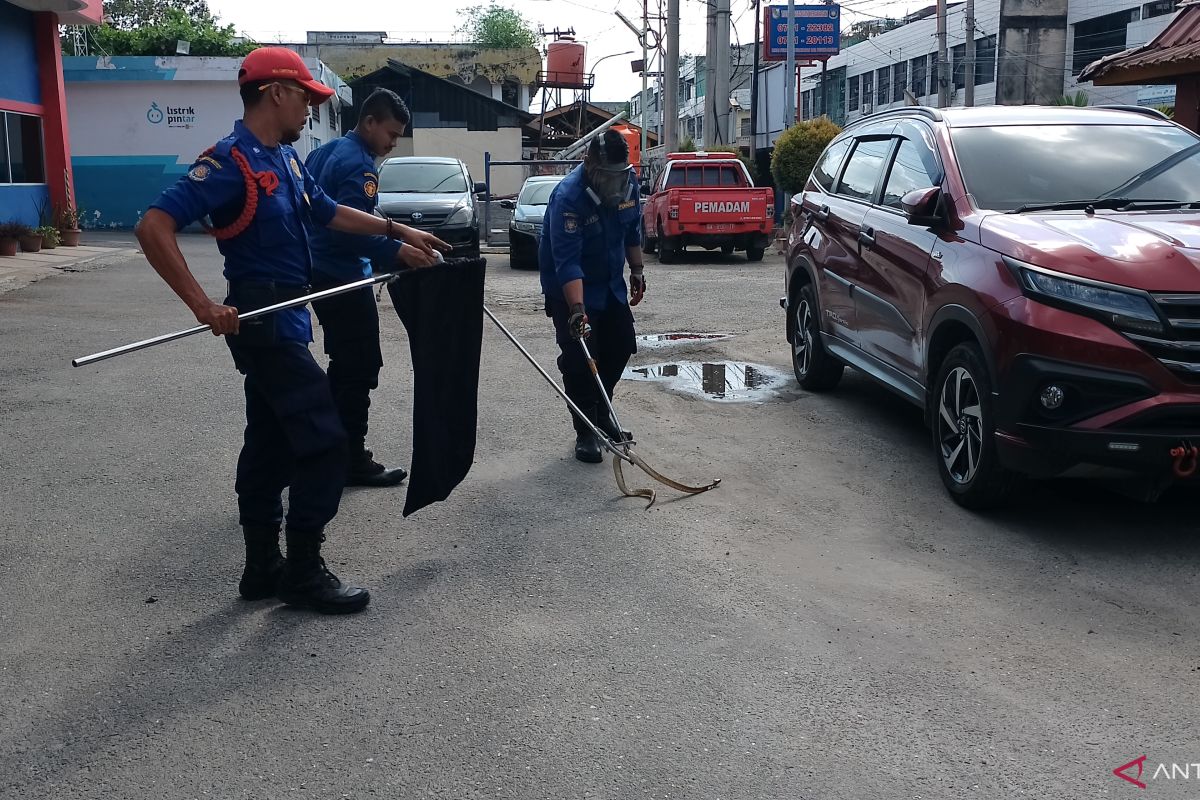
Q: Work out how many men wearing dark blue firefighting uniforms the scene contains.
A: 3